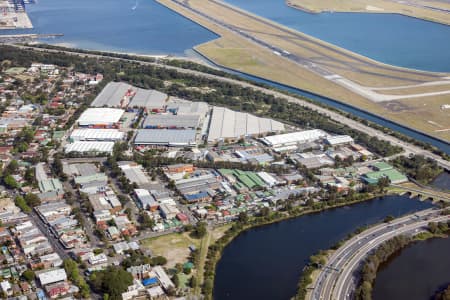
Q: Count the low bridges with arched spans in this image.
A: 1